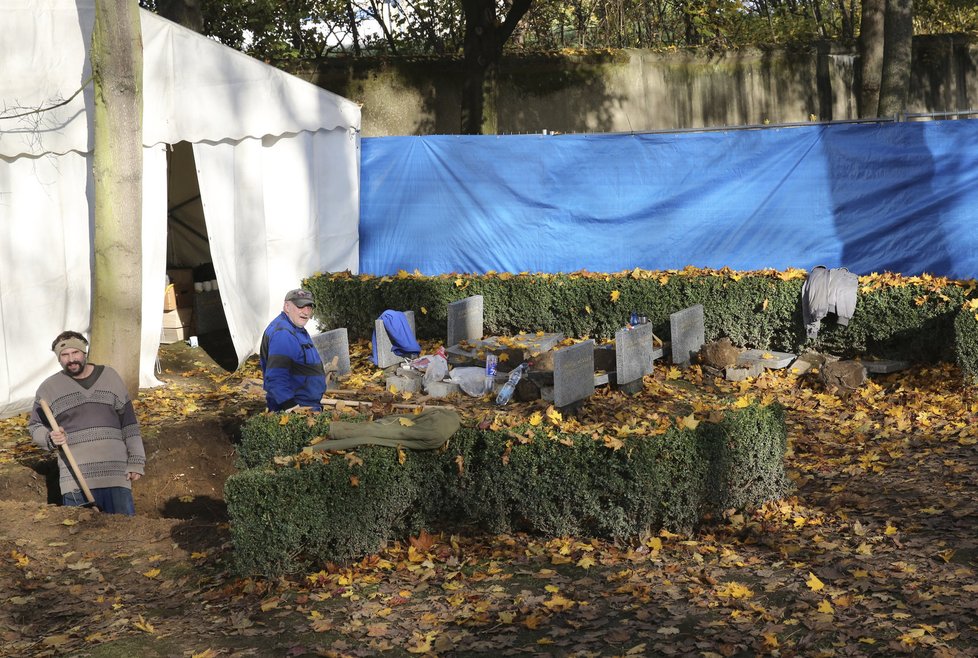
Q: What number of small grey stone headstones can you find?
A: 6